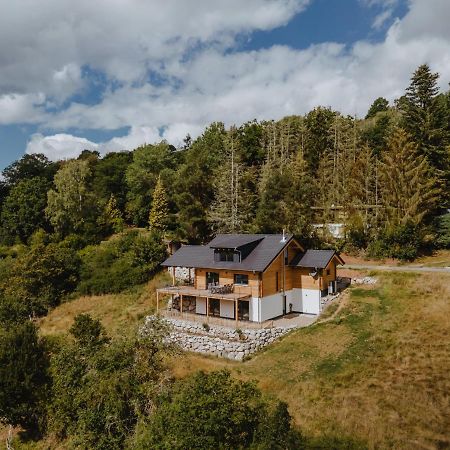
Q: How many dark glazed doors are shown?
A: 3